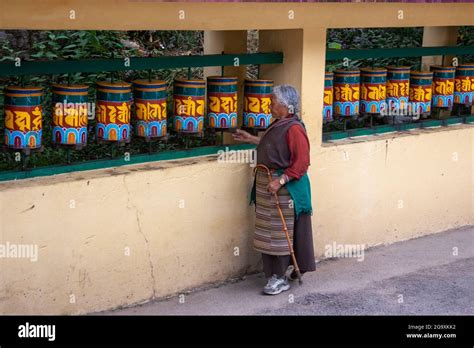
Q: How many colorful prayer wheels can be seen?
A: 14